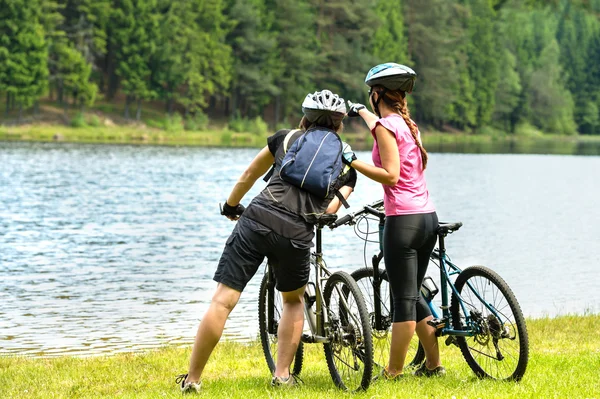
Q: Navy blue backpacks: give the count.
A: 1